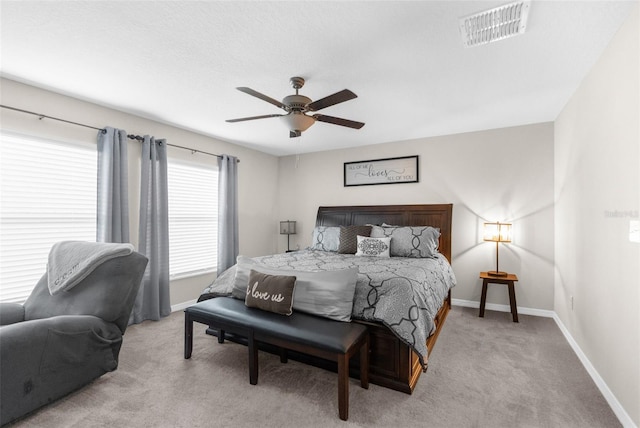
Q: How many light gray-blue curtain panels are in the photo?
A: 3